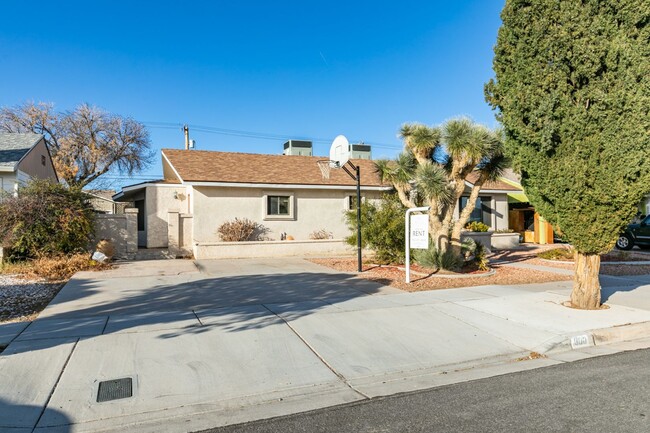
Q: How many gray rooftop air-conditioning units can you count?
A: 2